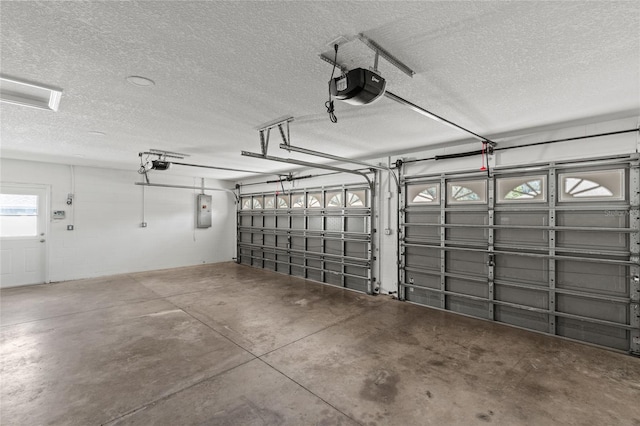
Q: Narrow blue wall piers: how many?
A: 0